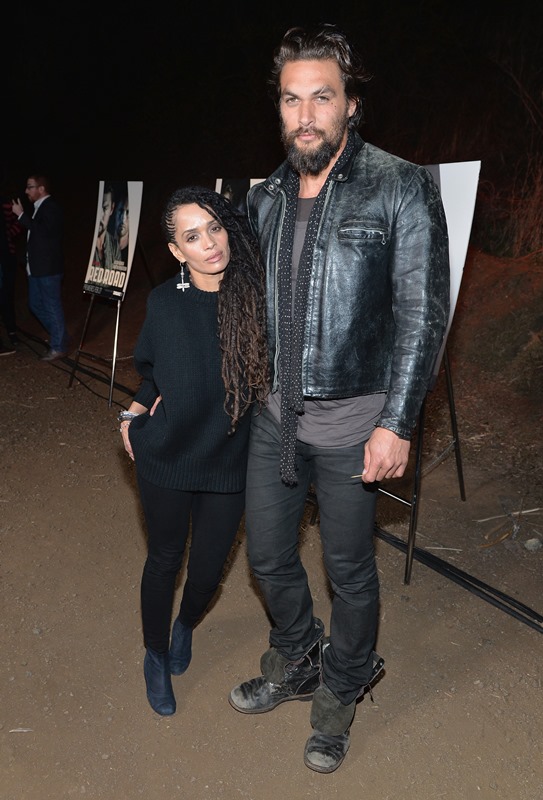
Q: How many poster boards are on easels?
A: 3